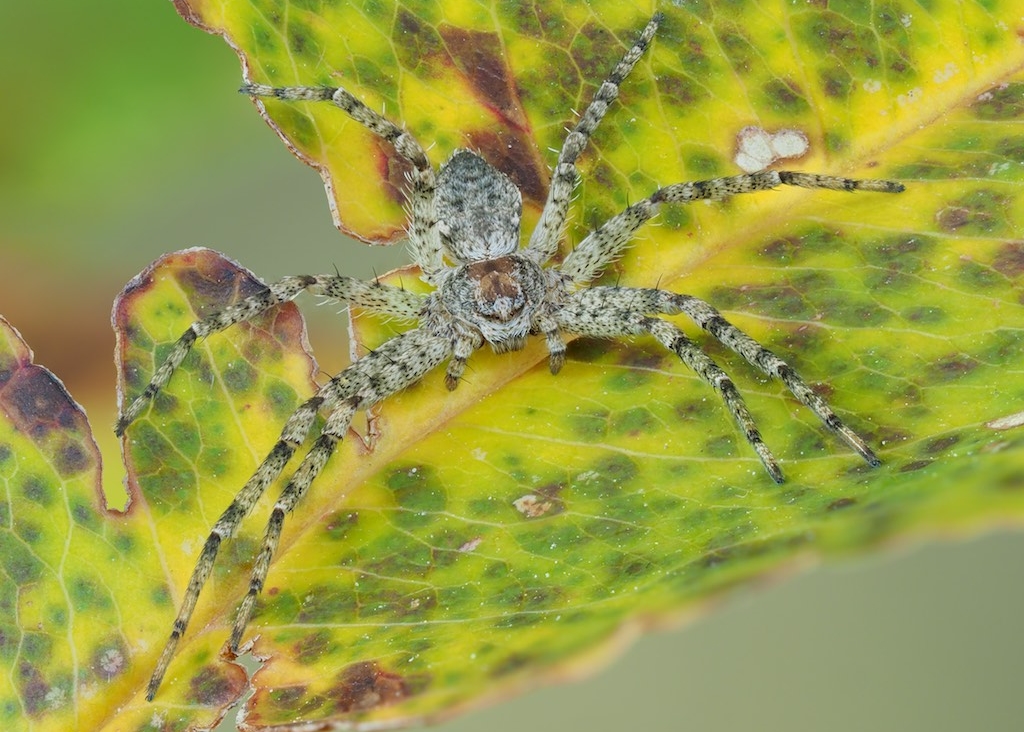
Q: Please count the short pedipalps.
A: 2